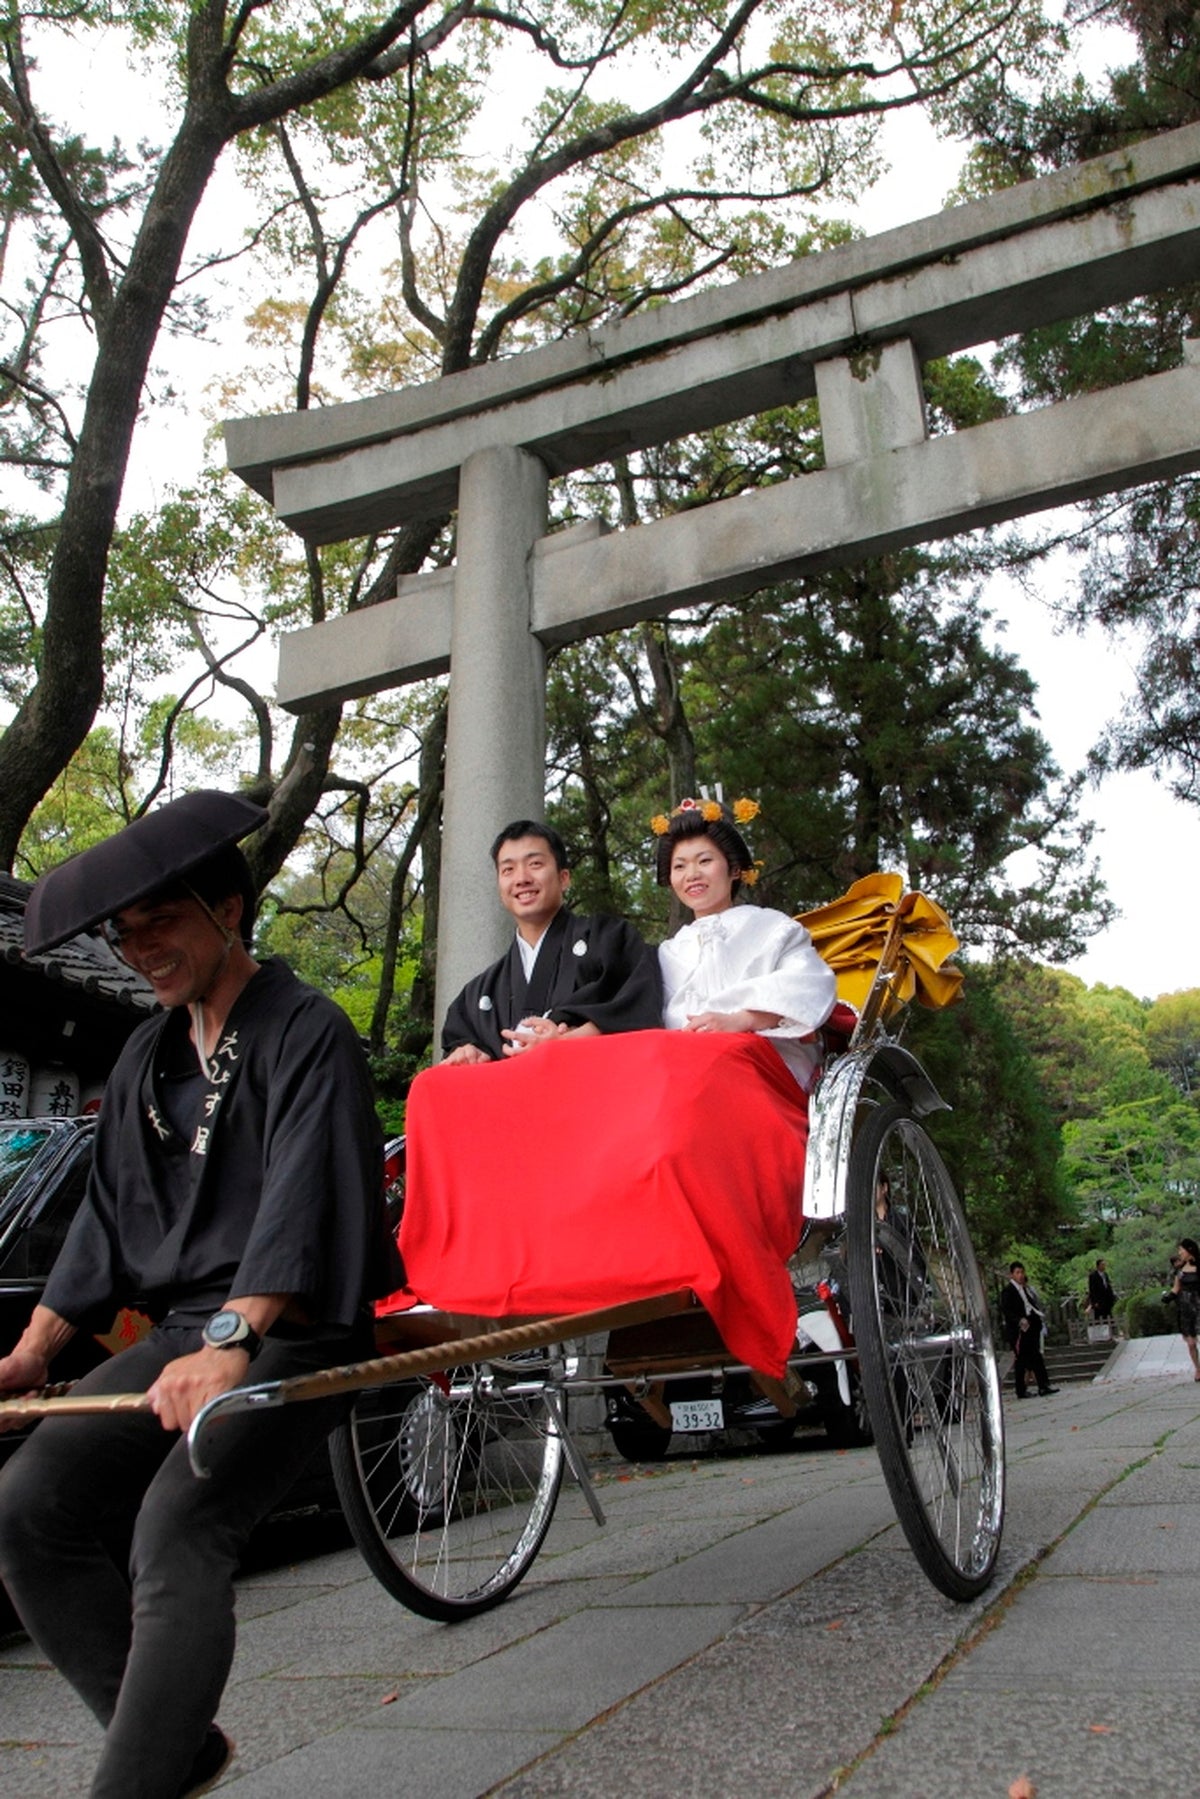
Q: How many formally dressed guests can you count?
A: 3